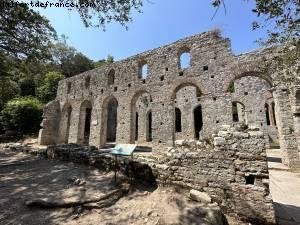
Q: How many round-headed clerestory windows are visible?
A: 5